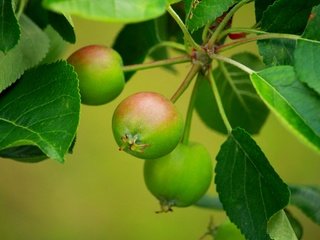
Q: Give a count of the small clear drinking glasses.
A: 0